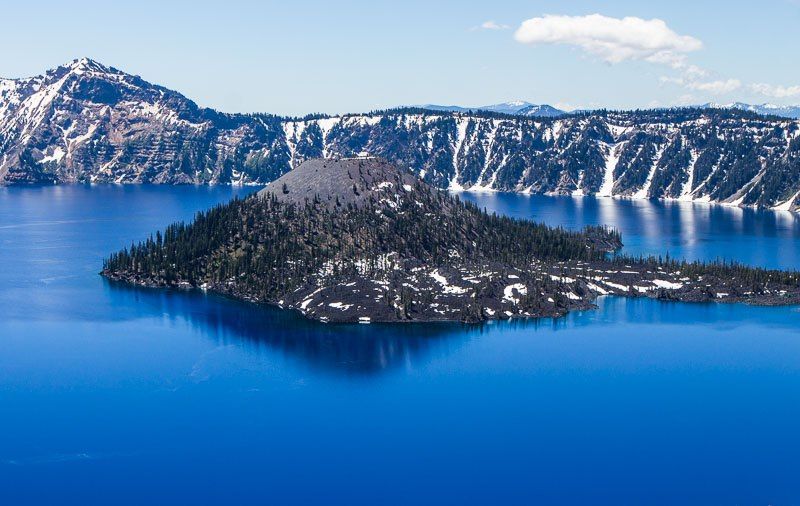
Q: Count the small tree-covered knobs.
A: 1